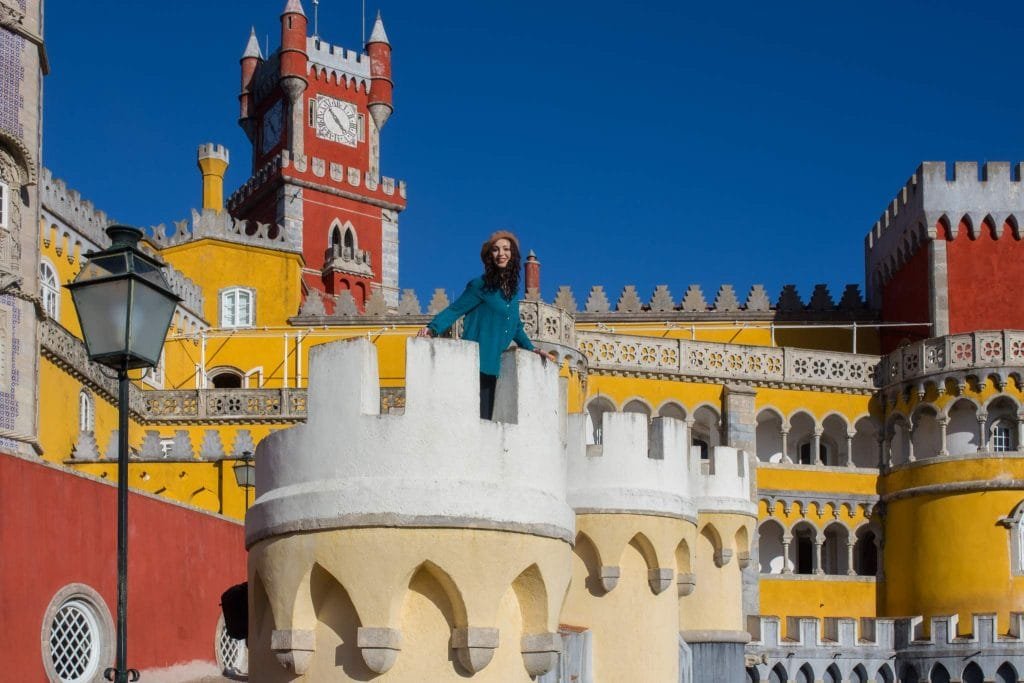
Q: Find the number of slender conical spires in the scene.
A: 3